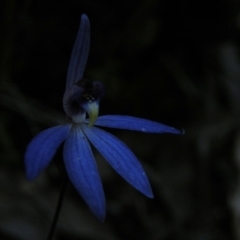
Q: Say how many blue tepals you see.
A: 5